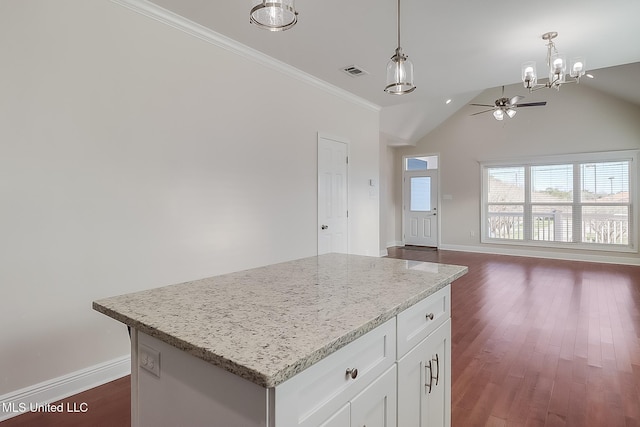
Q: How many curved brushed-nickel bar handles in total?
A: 2